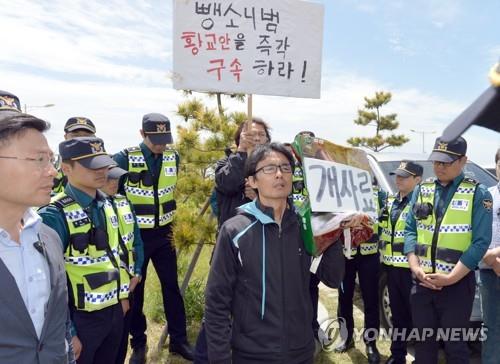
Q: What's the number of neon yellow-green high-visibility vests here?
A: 8